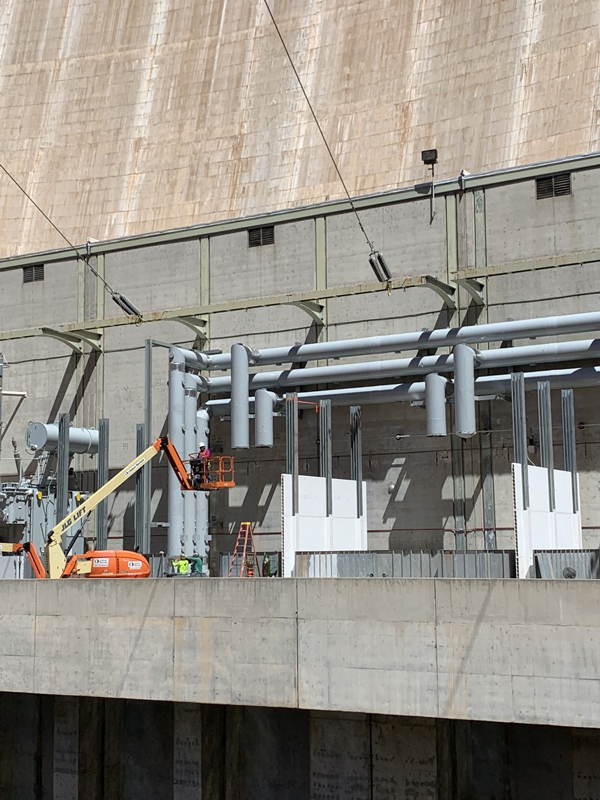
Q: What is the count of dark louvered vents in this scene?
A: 3